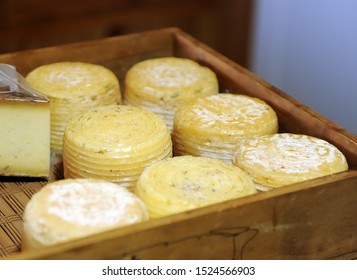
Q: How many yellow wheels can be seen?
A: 7